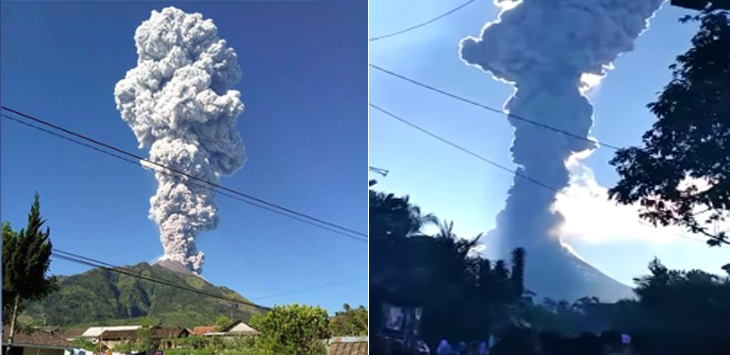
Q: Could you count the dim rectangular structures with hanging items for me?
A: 1